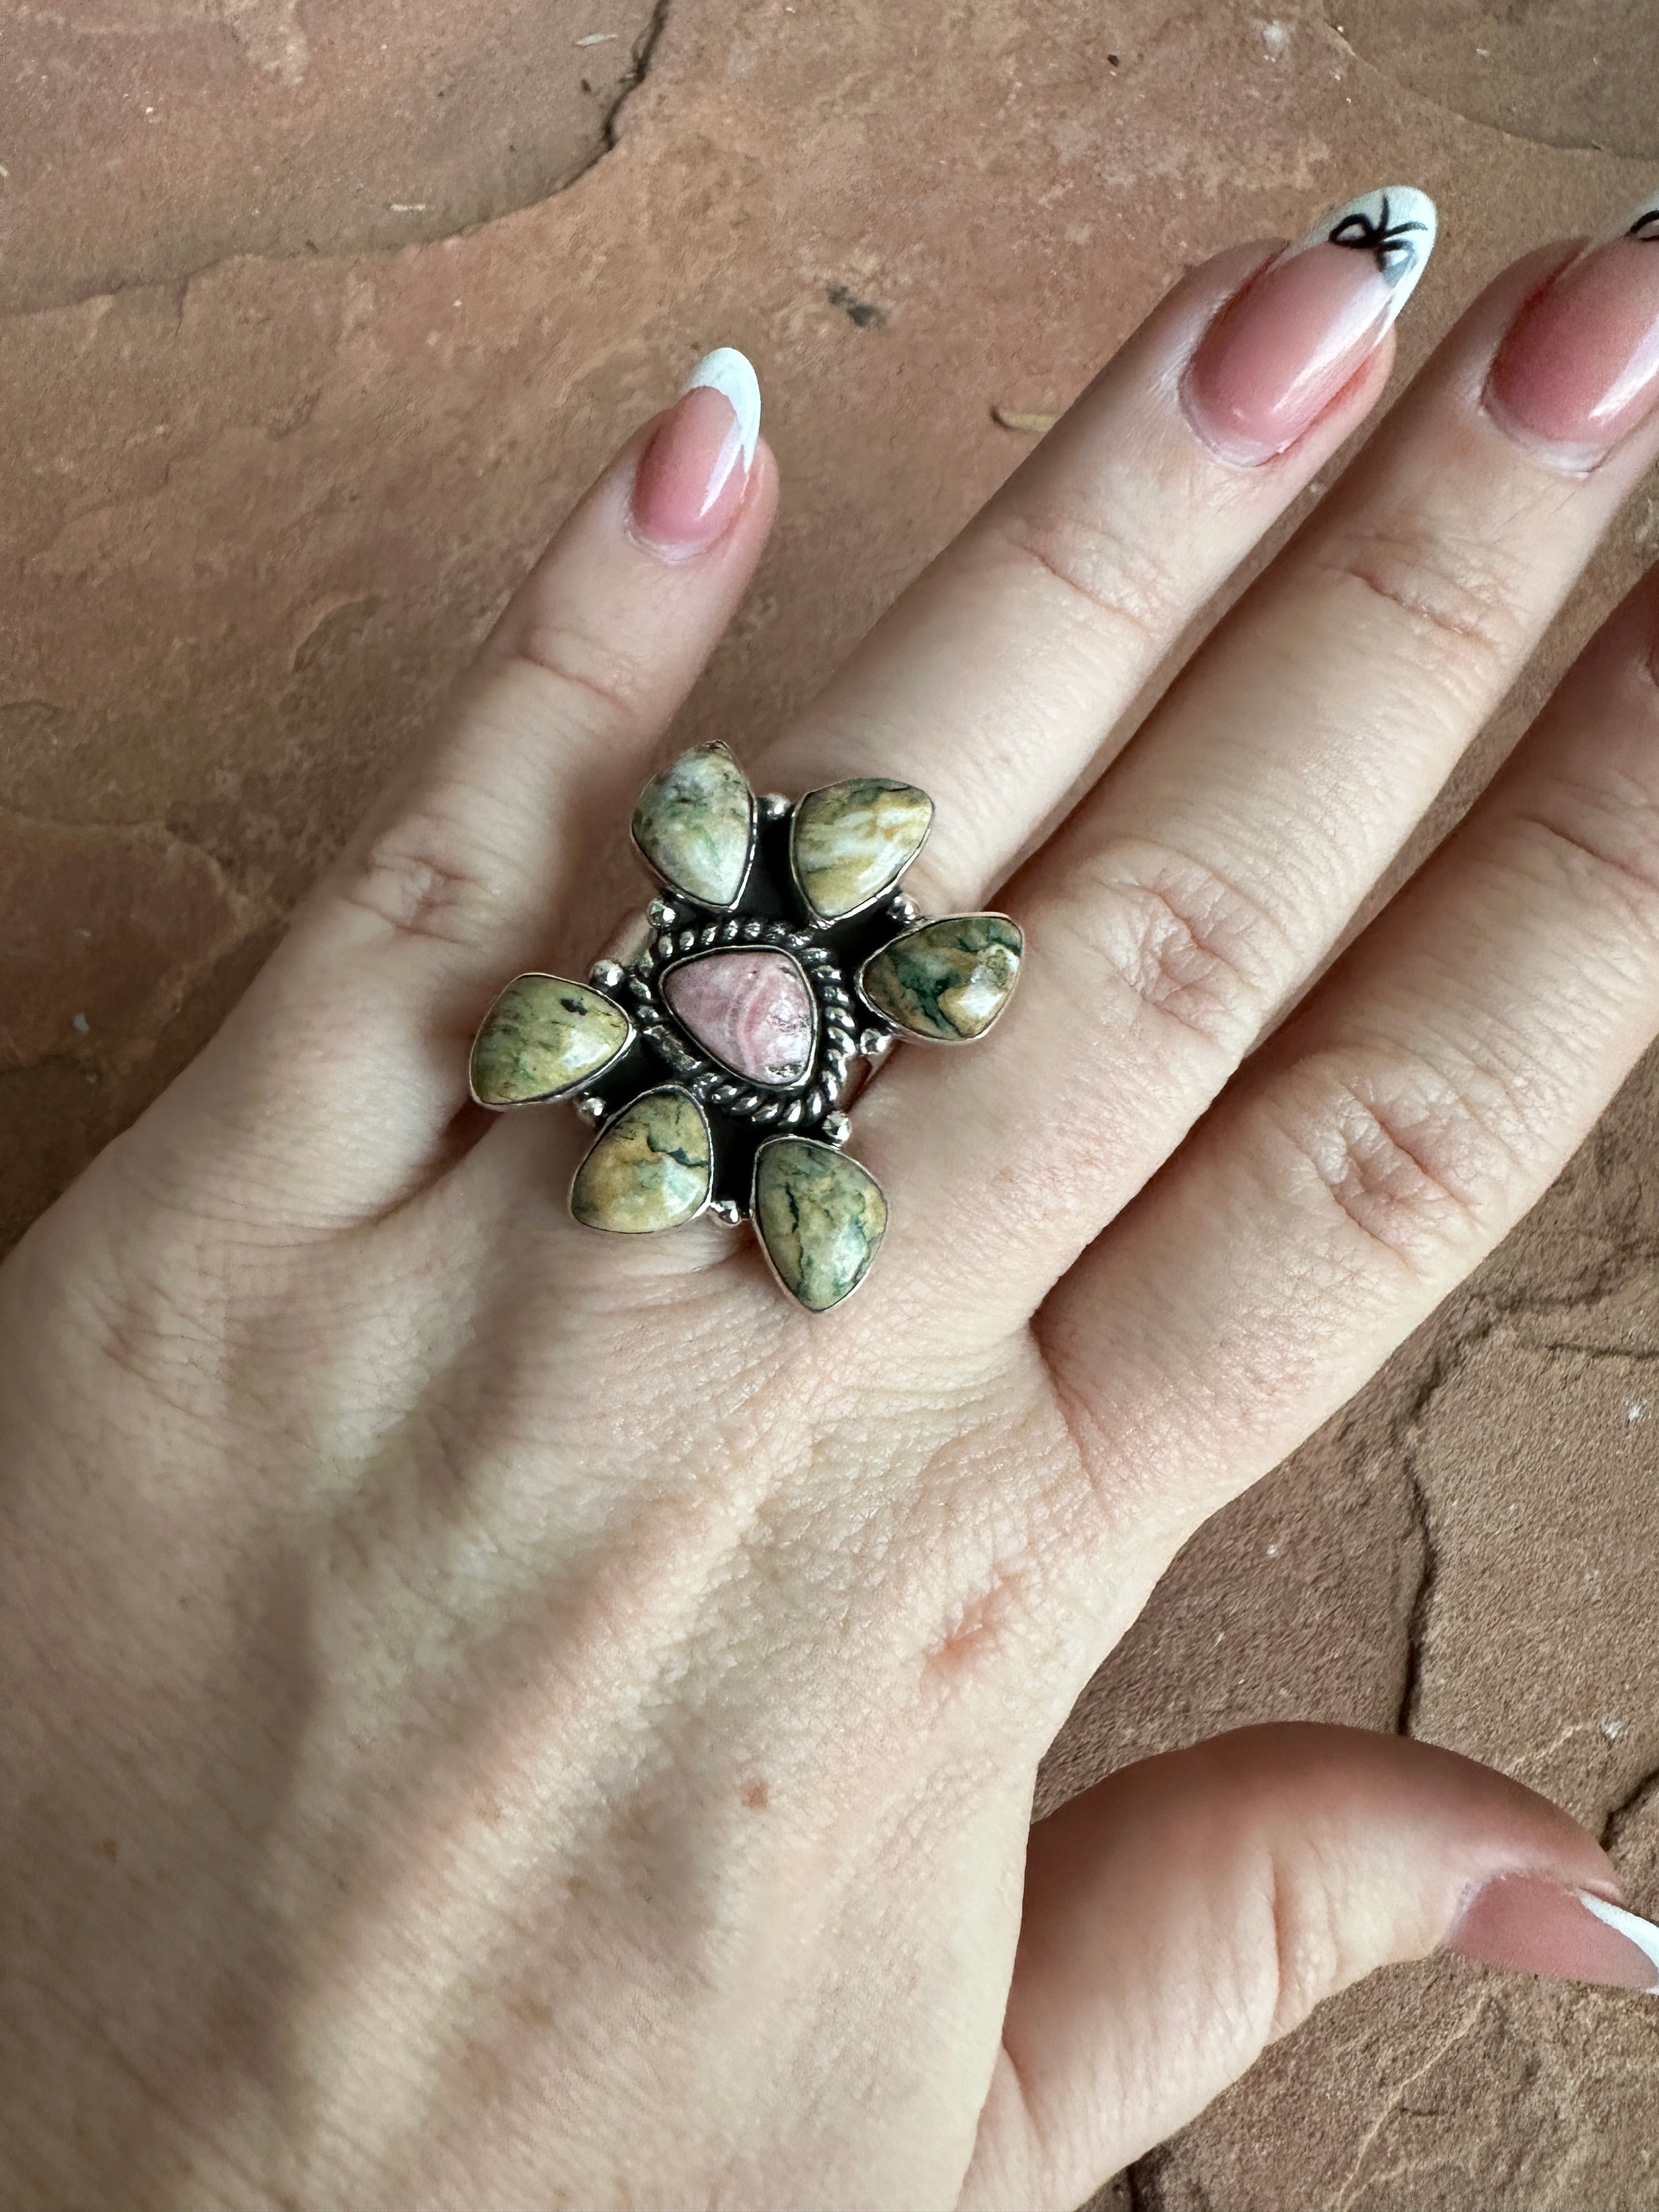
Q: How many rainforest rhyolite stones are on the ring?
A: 6